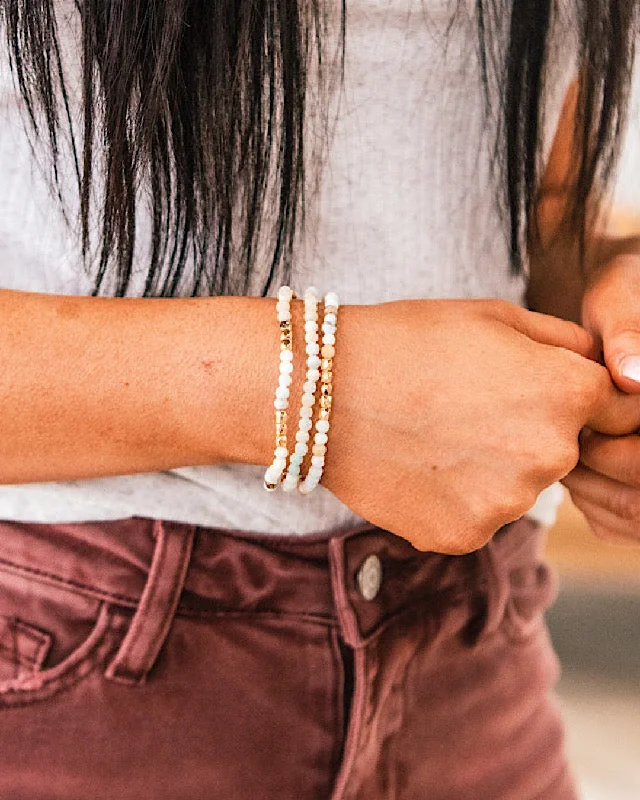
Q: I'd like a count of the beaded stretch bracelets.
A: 3